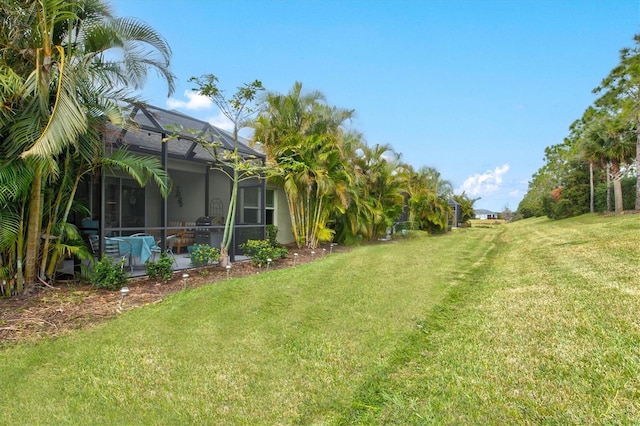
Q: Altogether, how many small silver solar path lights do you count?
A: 8